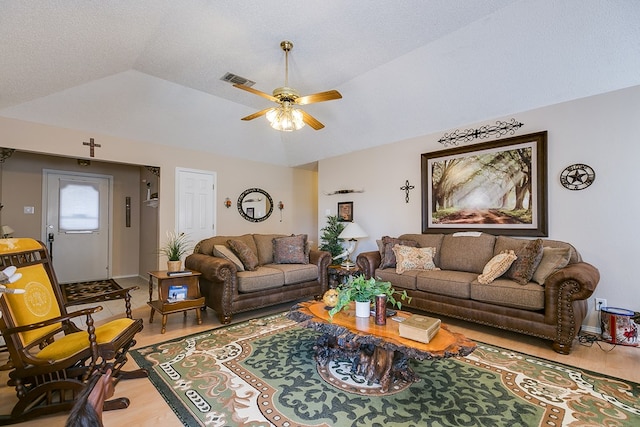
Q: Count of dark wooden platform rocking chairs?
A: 1